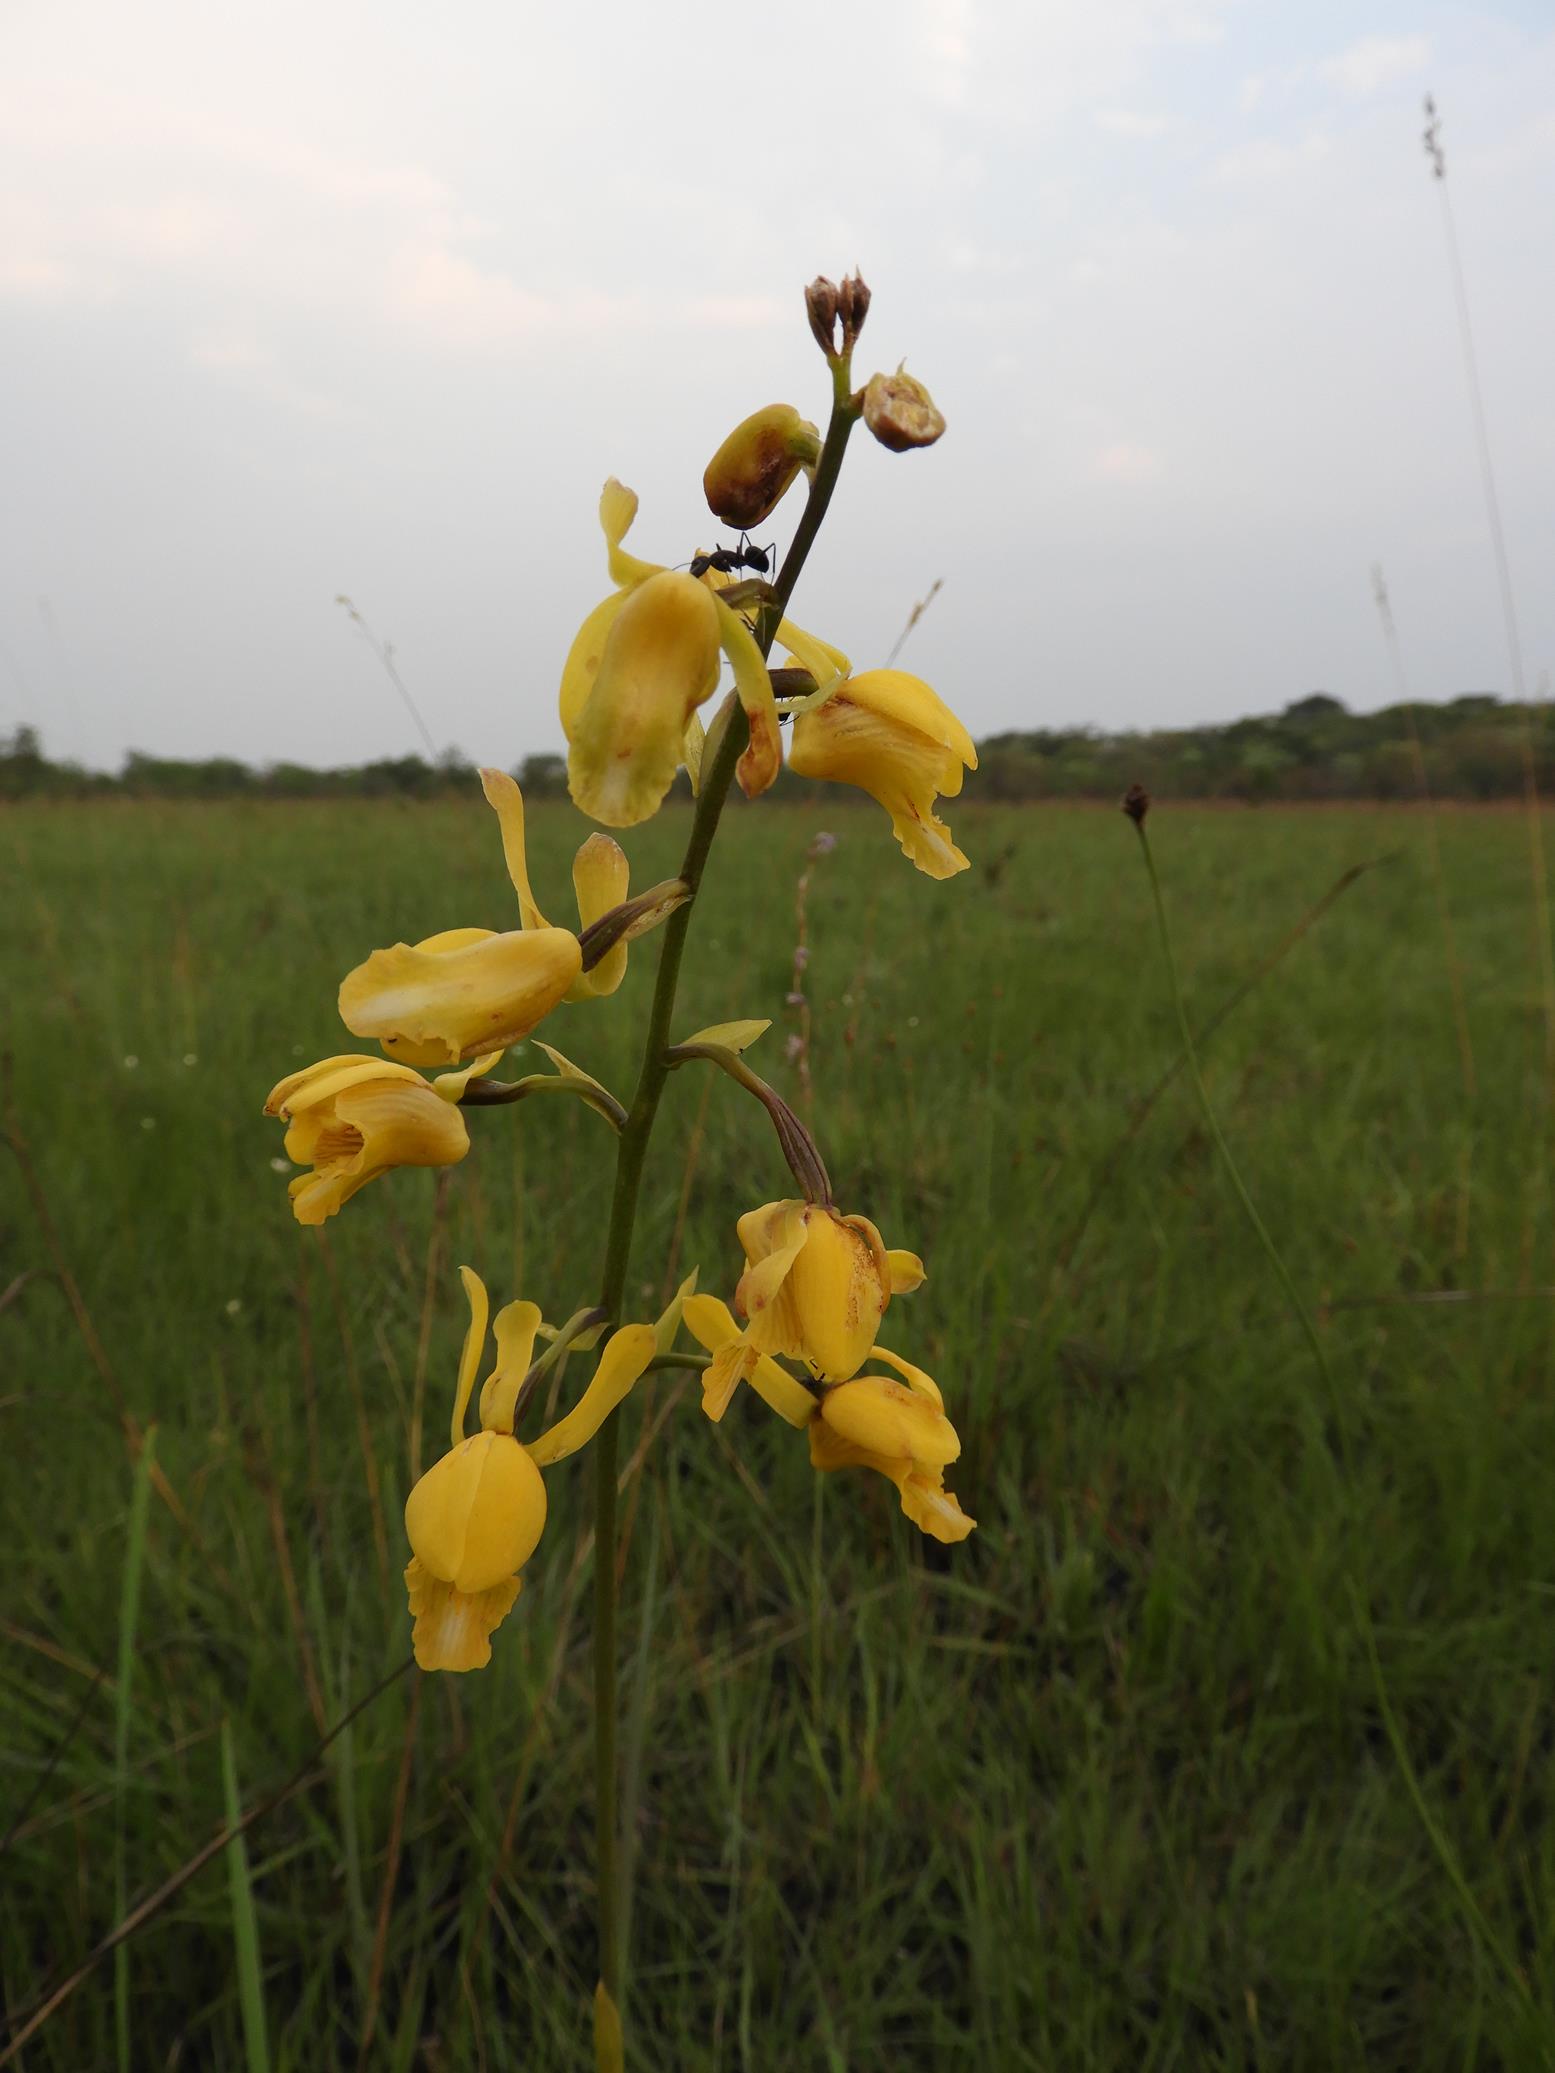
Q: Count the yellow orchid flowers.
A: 7